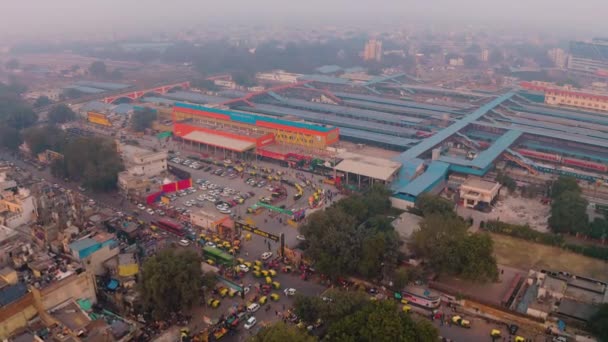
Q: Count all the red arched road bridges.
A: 1